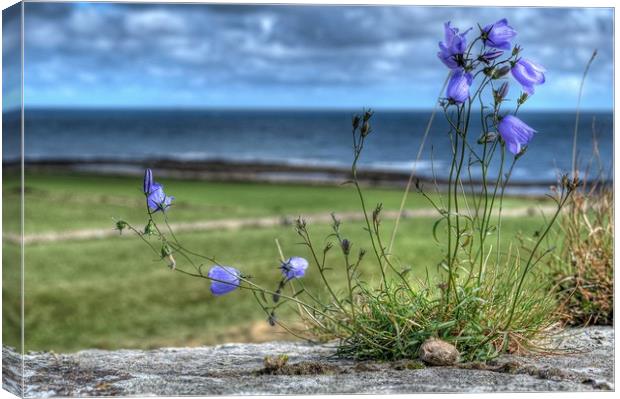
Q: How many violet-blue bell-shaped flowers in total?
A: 8